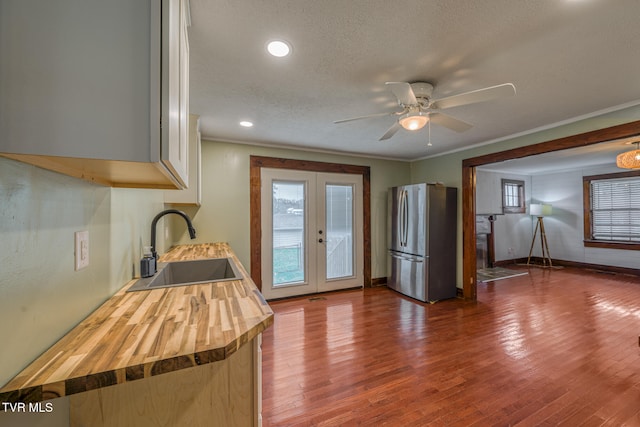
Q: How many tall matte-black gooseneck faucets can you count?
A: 1